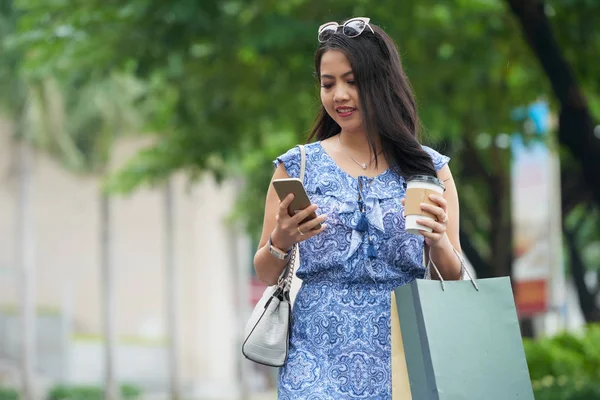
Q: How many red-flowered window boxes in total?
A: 0